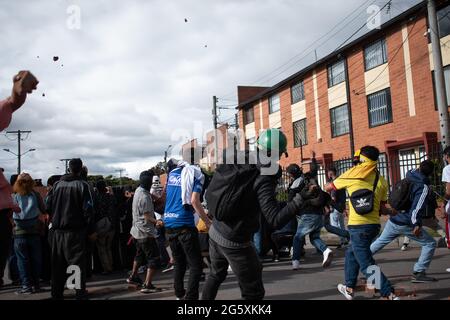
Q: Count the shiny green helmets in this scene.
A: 1